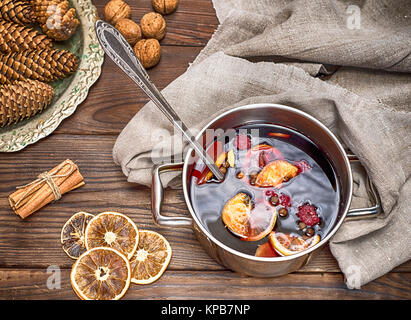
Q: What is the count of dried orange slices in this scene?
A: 4